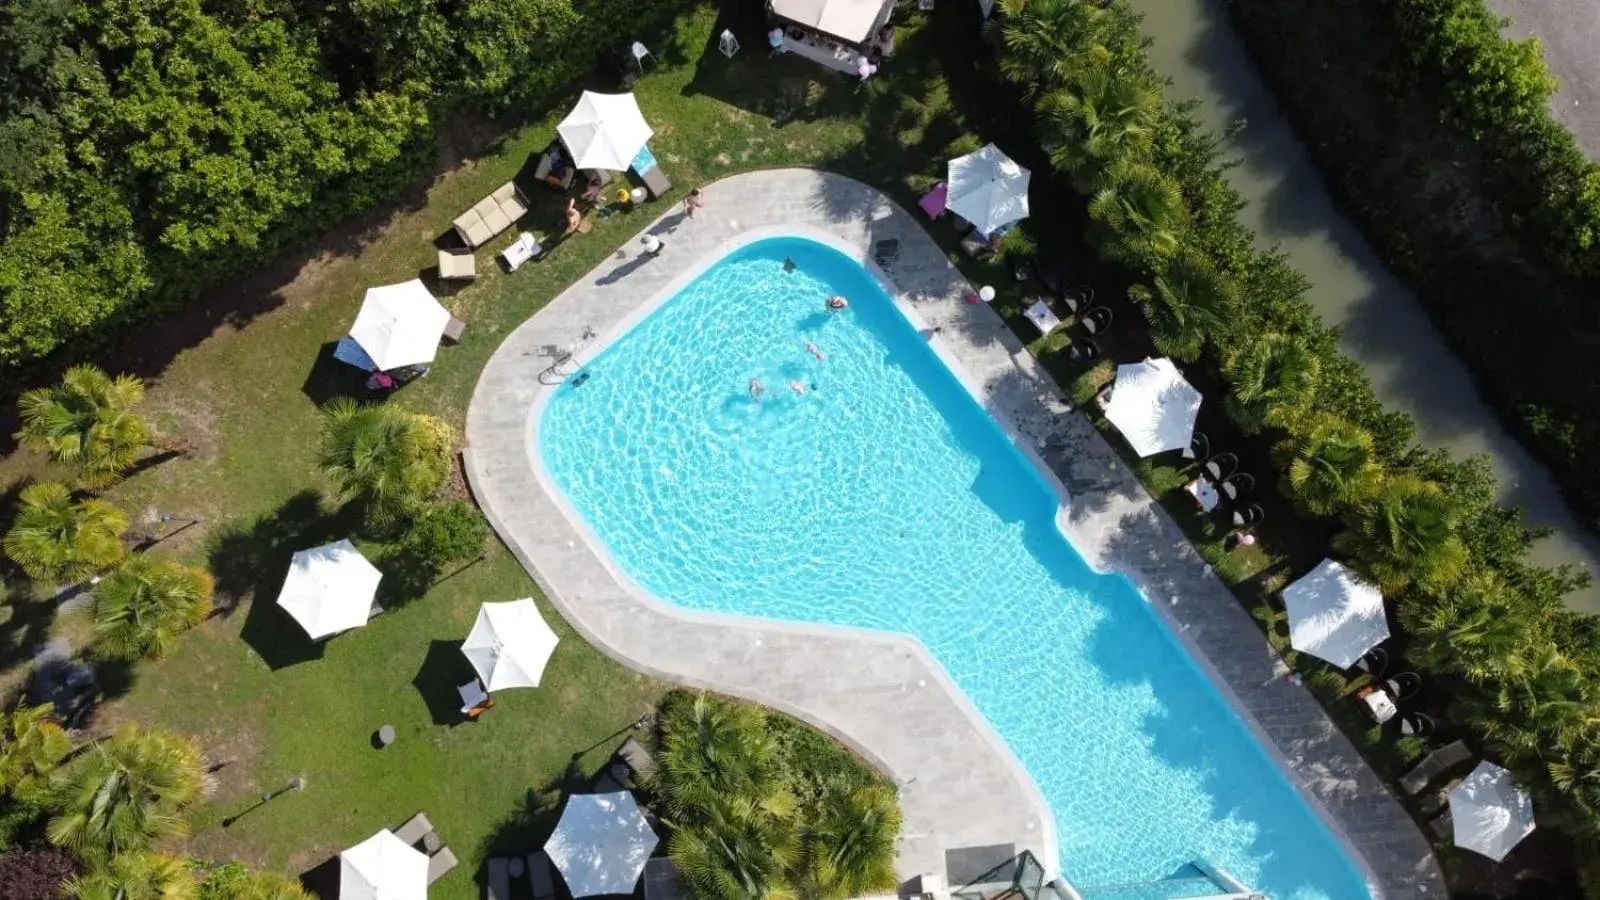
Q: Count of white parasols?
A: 10